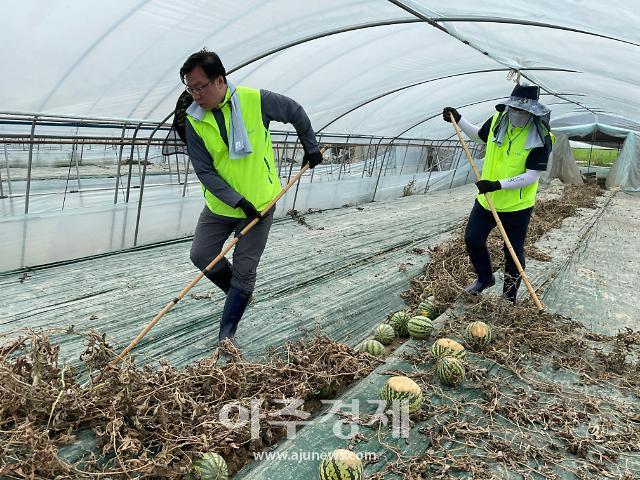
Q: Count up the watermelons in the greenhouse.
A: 11